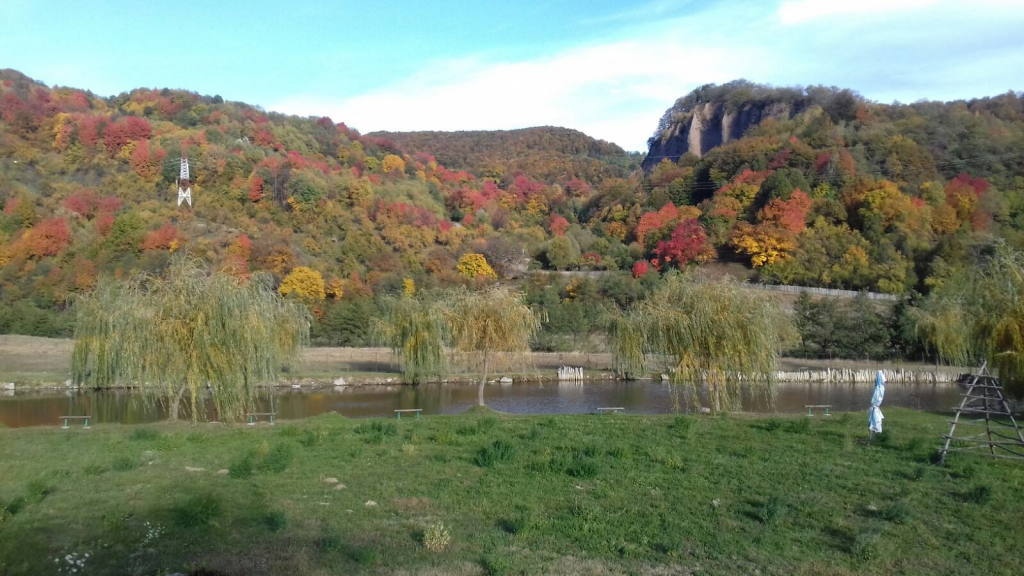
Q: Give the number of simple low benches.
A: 5